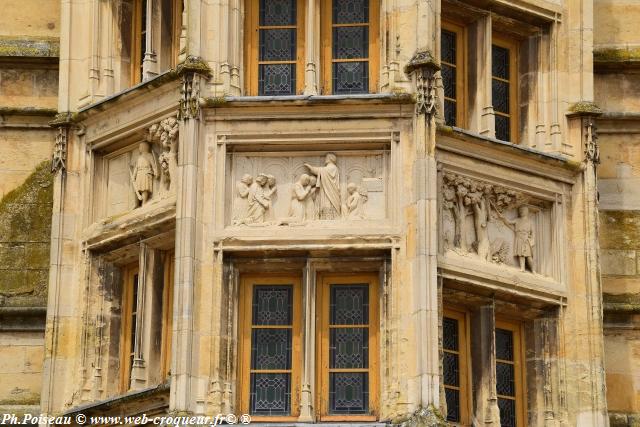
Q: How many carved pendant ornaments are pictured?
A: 4